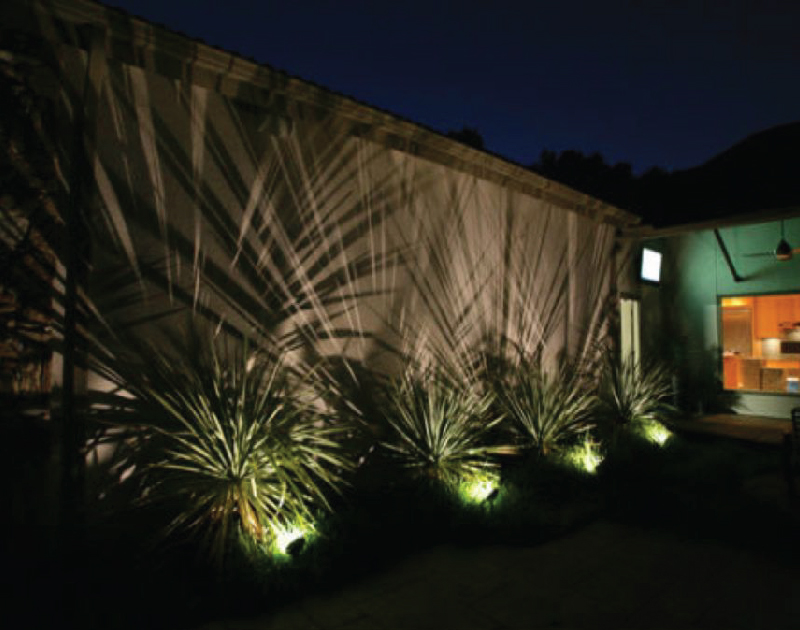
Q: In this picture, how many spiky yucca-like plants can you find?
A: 4